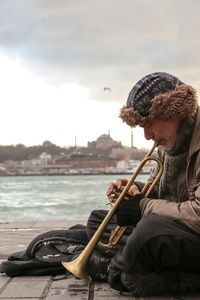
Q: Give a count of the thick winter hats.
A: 1